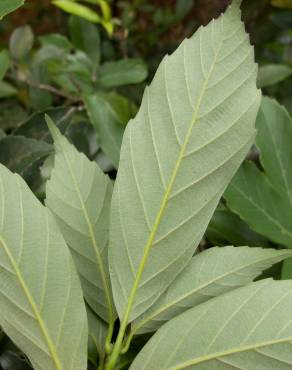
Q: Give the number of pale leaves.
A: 5